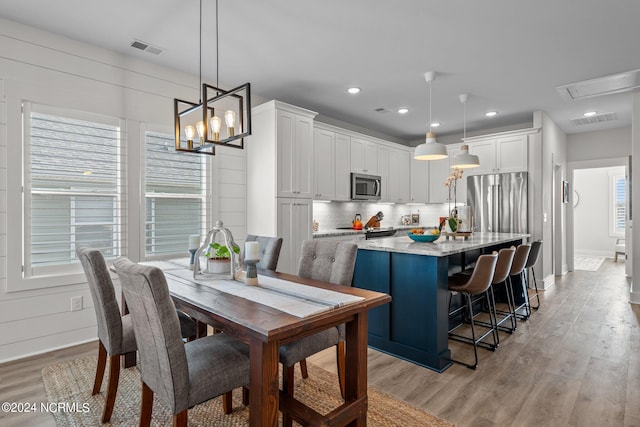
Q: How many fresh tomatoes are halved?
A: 0